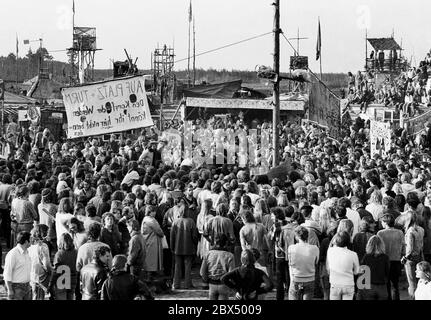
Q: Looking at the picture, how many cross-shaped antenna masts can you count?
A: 1